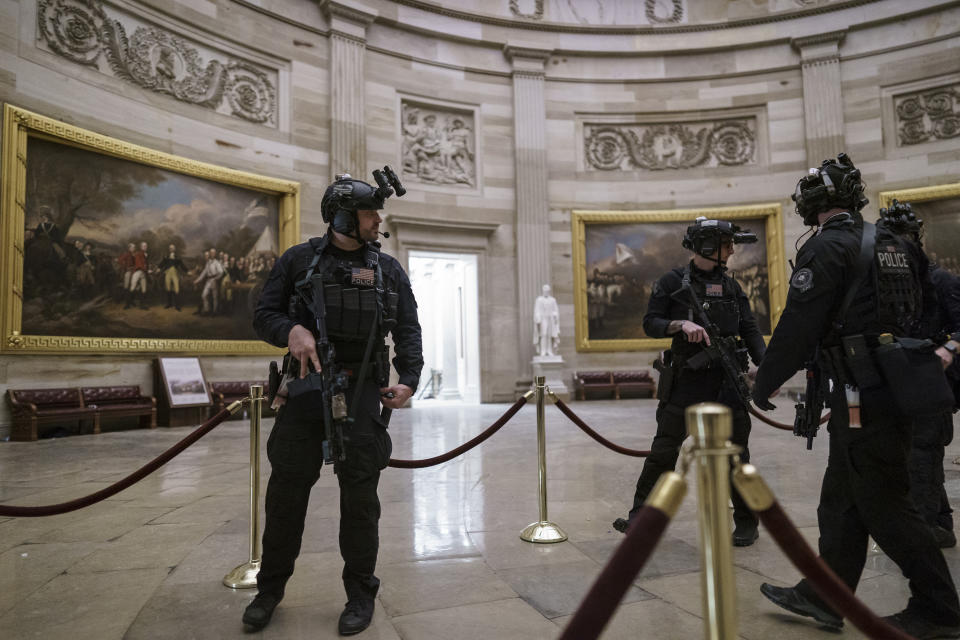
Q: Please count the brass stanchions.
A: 3